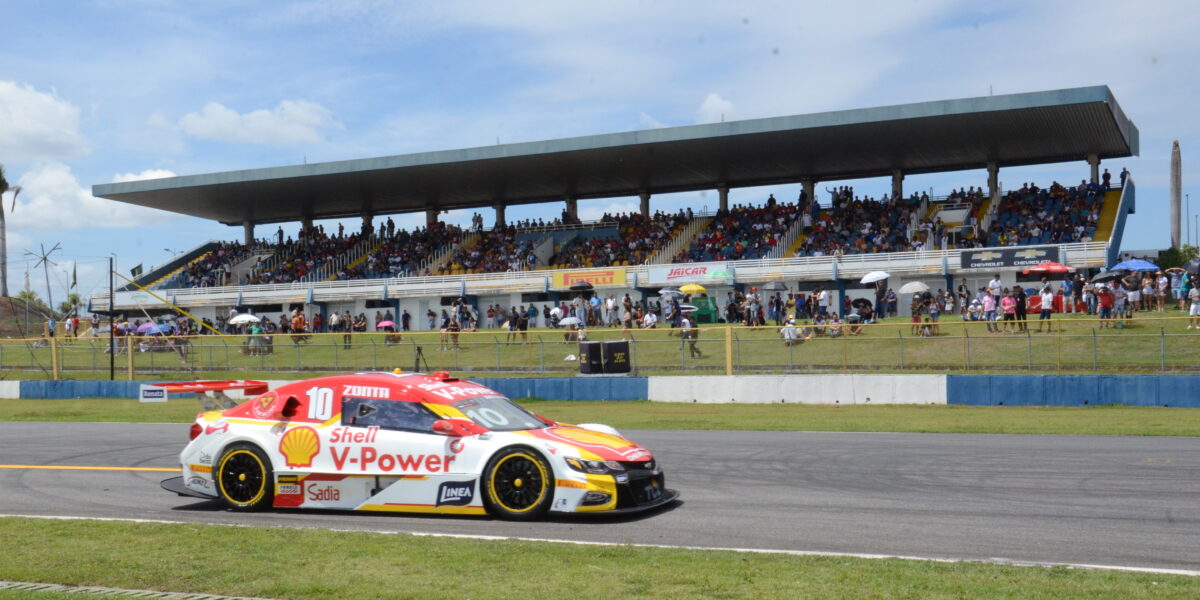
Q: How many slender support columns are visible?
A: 12